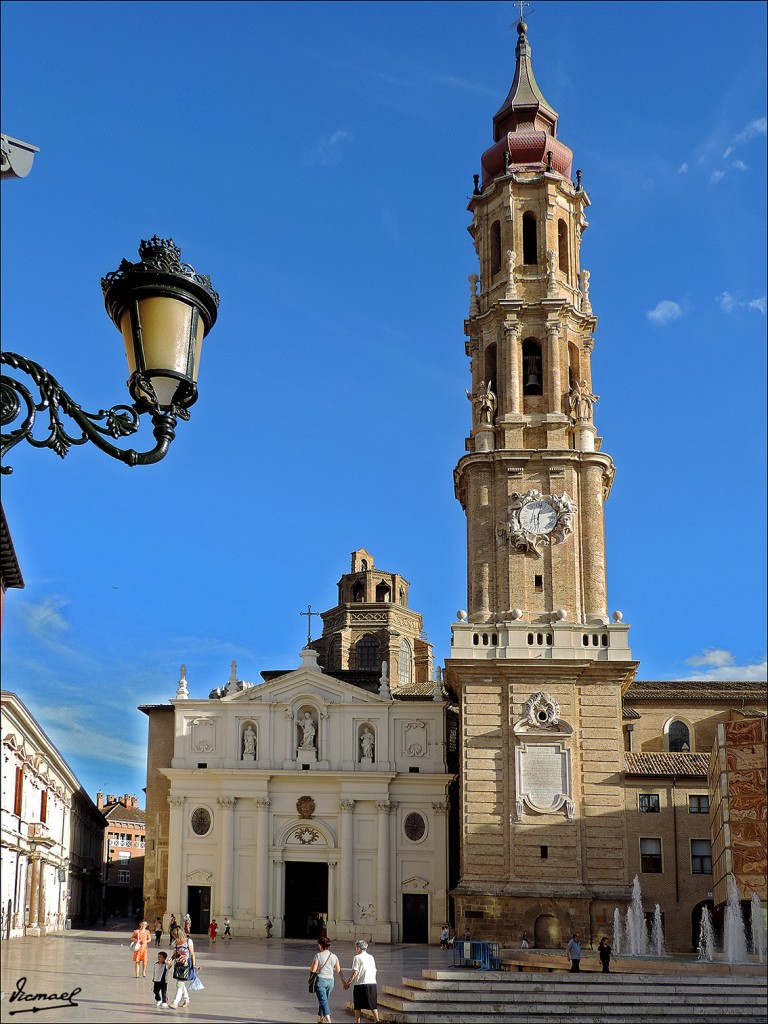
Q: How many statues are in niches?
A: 3